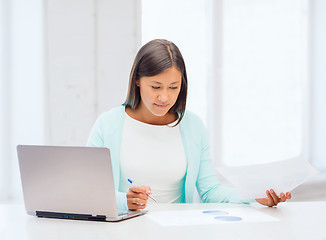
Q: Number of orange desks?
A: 0